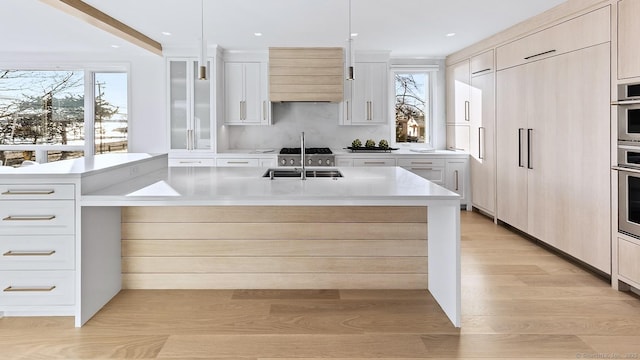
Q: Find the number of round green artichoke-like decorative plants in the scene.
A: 3